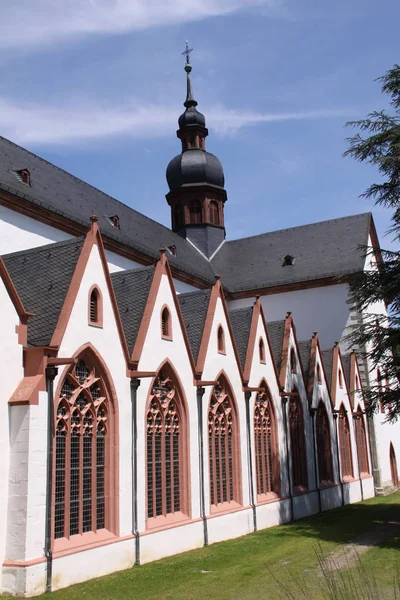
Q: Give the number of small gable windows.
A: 8